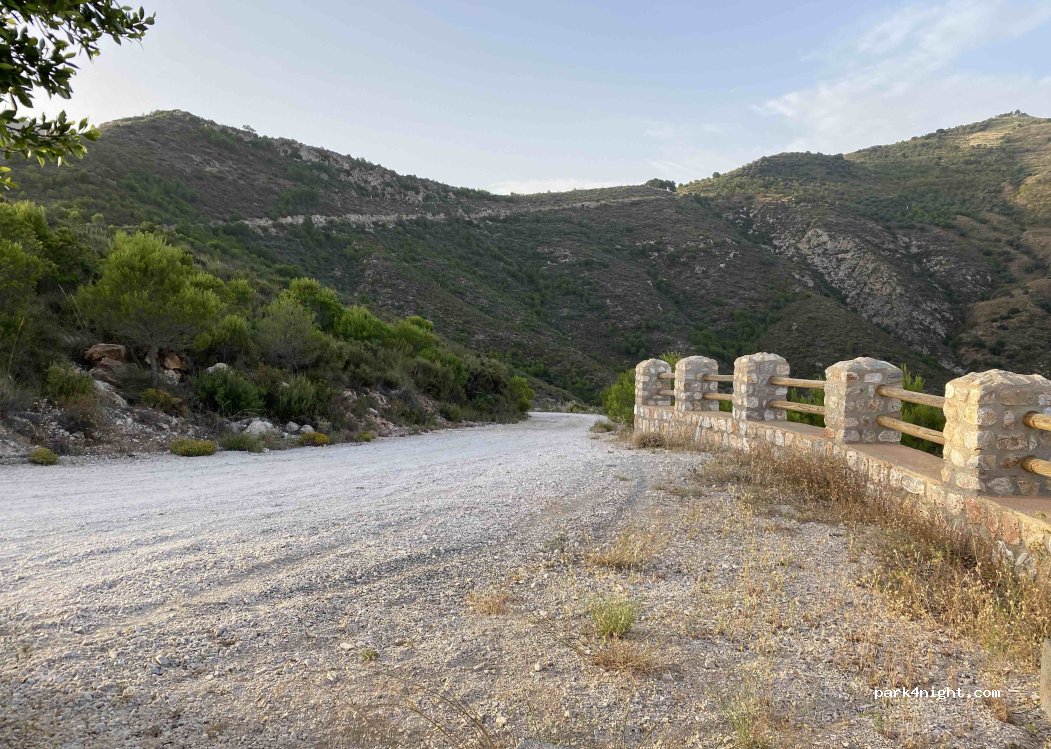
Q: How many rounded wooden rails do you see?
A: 10